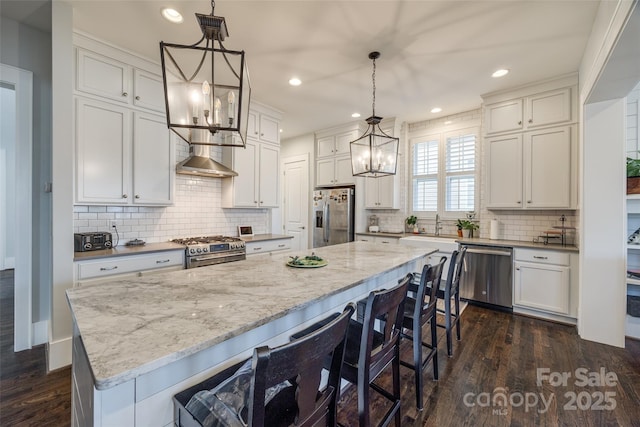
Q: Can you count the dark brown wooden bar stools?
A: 4